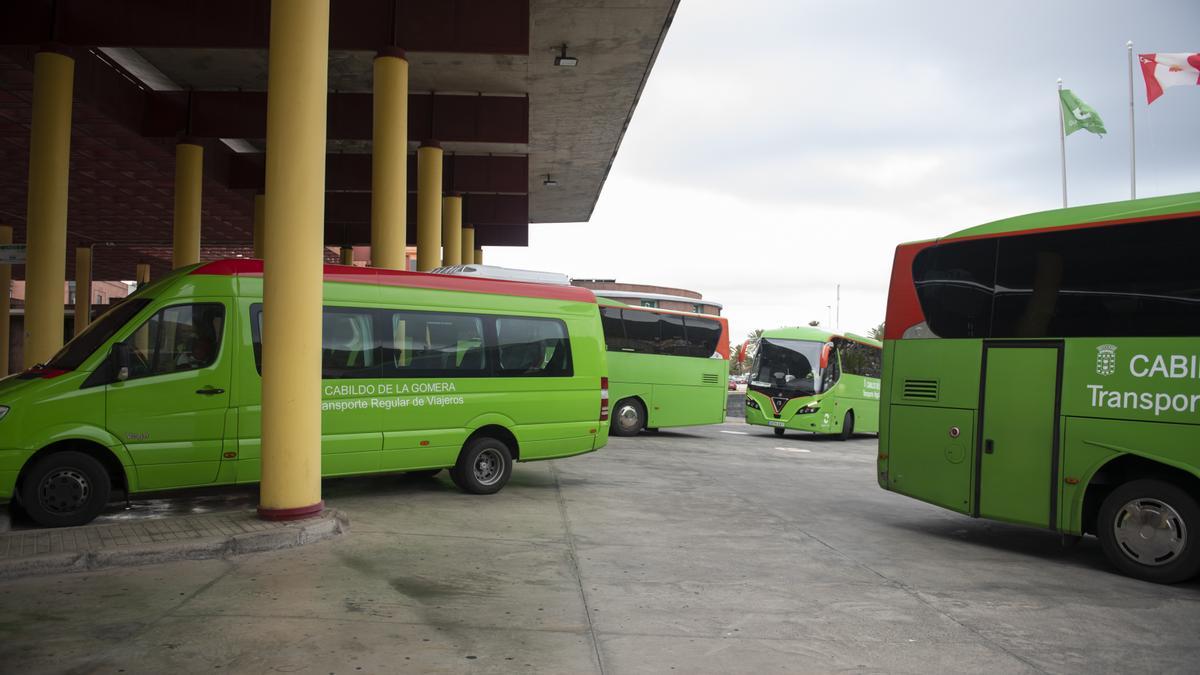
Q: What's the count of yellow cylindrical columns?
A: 13